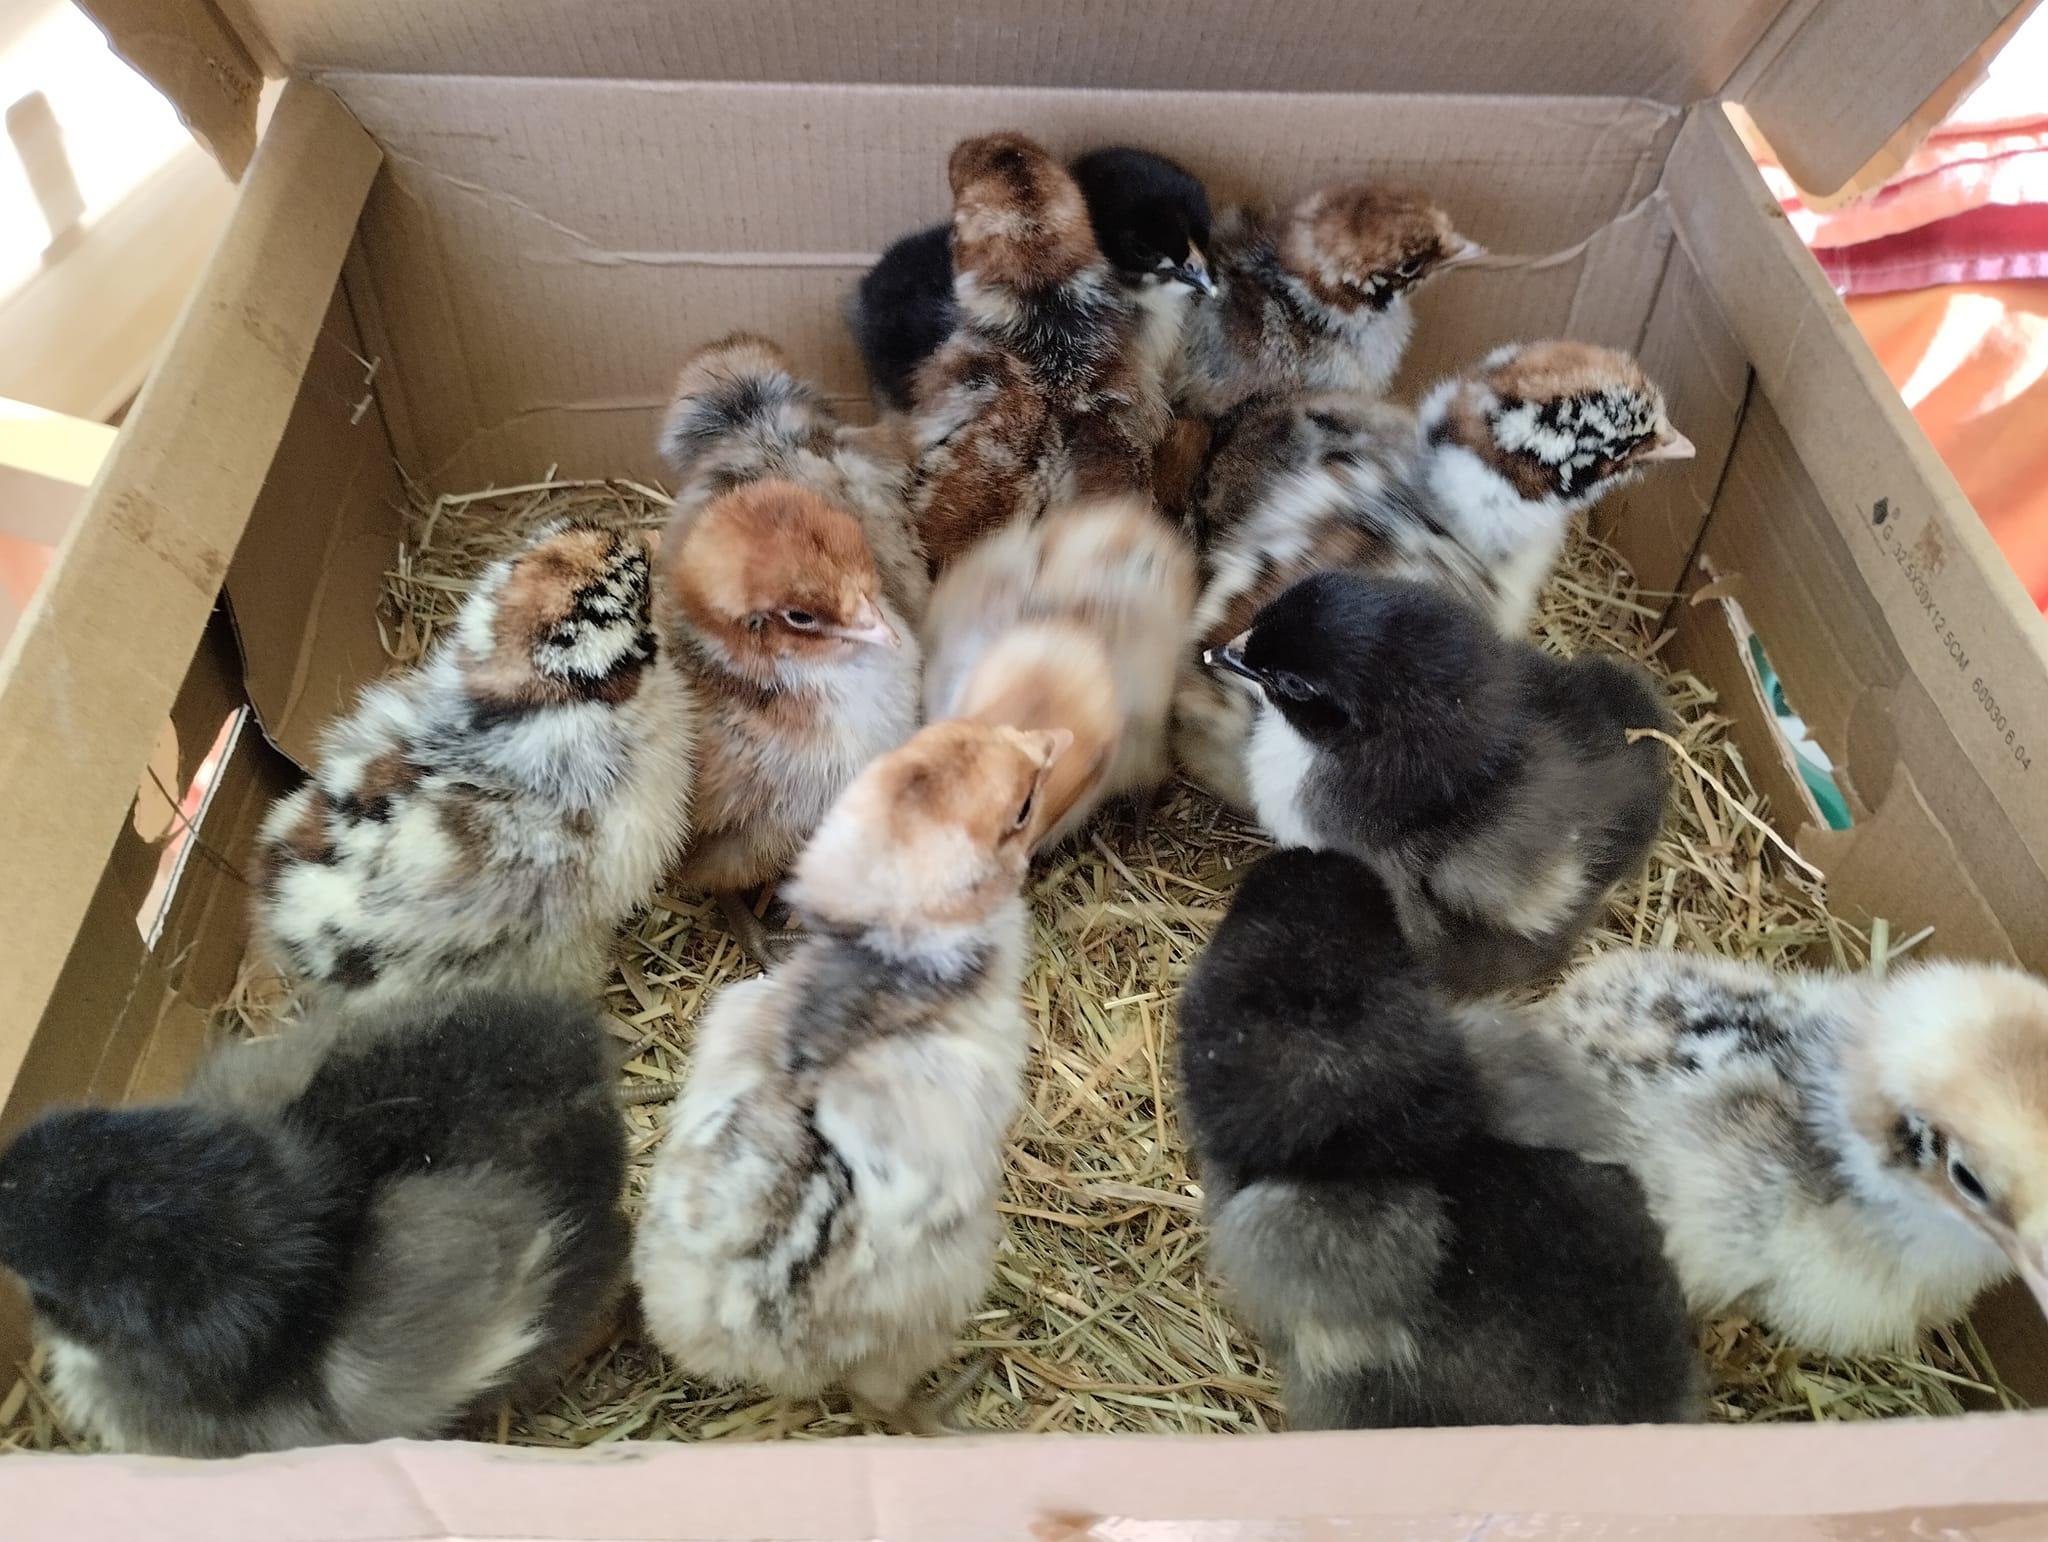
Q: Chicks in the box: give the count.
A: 13